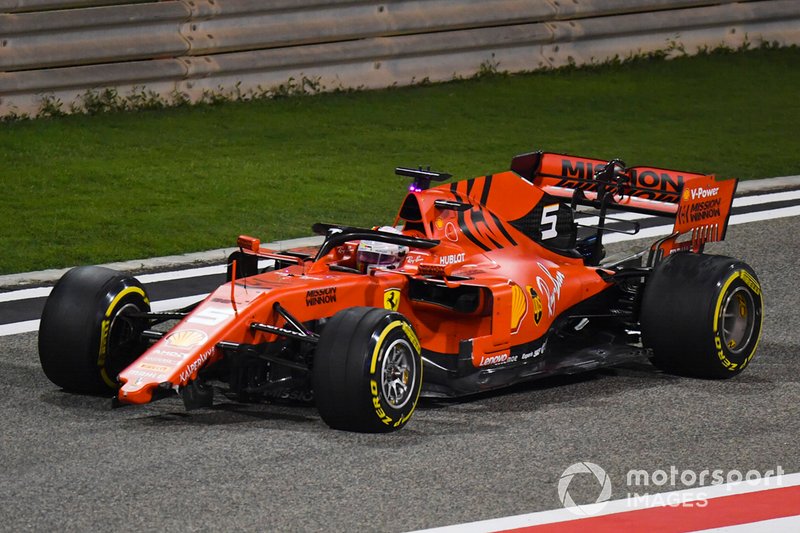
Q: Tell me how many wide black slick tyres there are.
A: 3